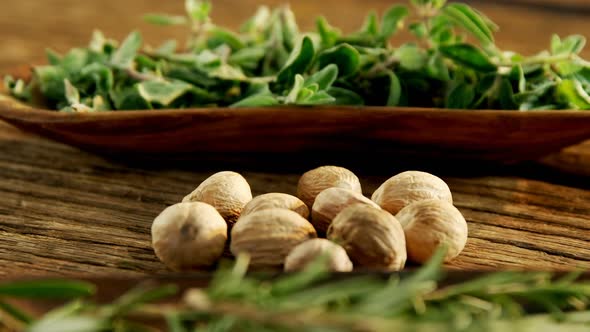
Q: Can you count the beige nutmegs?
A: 10